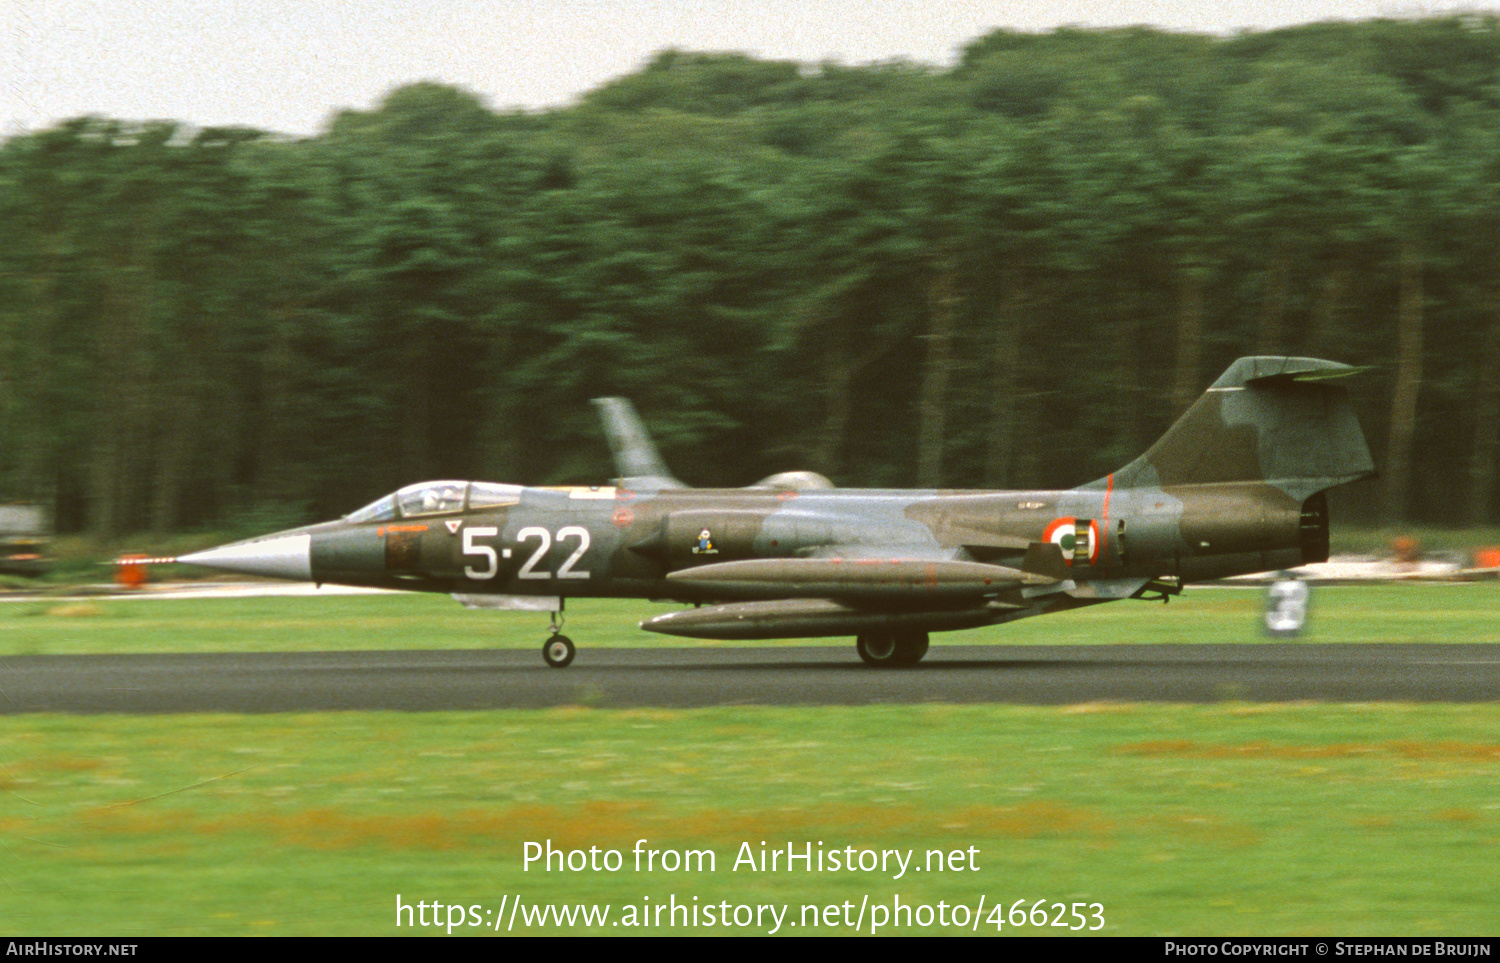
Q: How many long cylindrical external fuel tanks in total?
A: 2